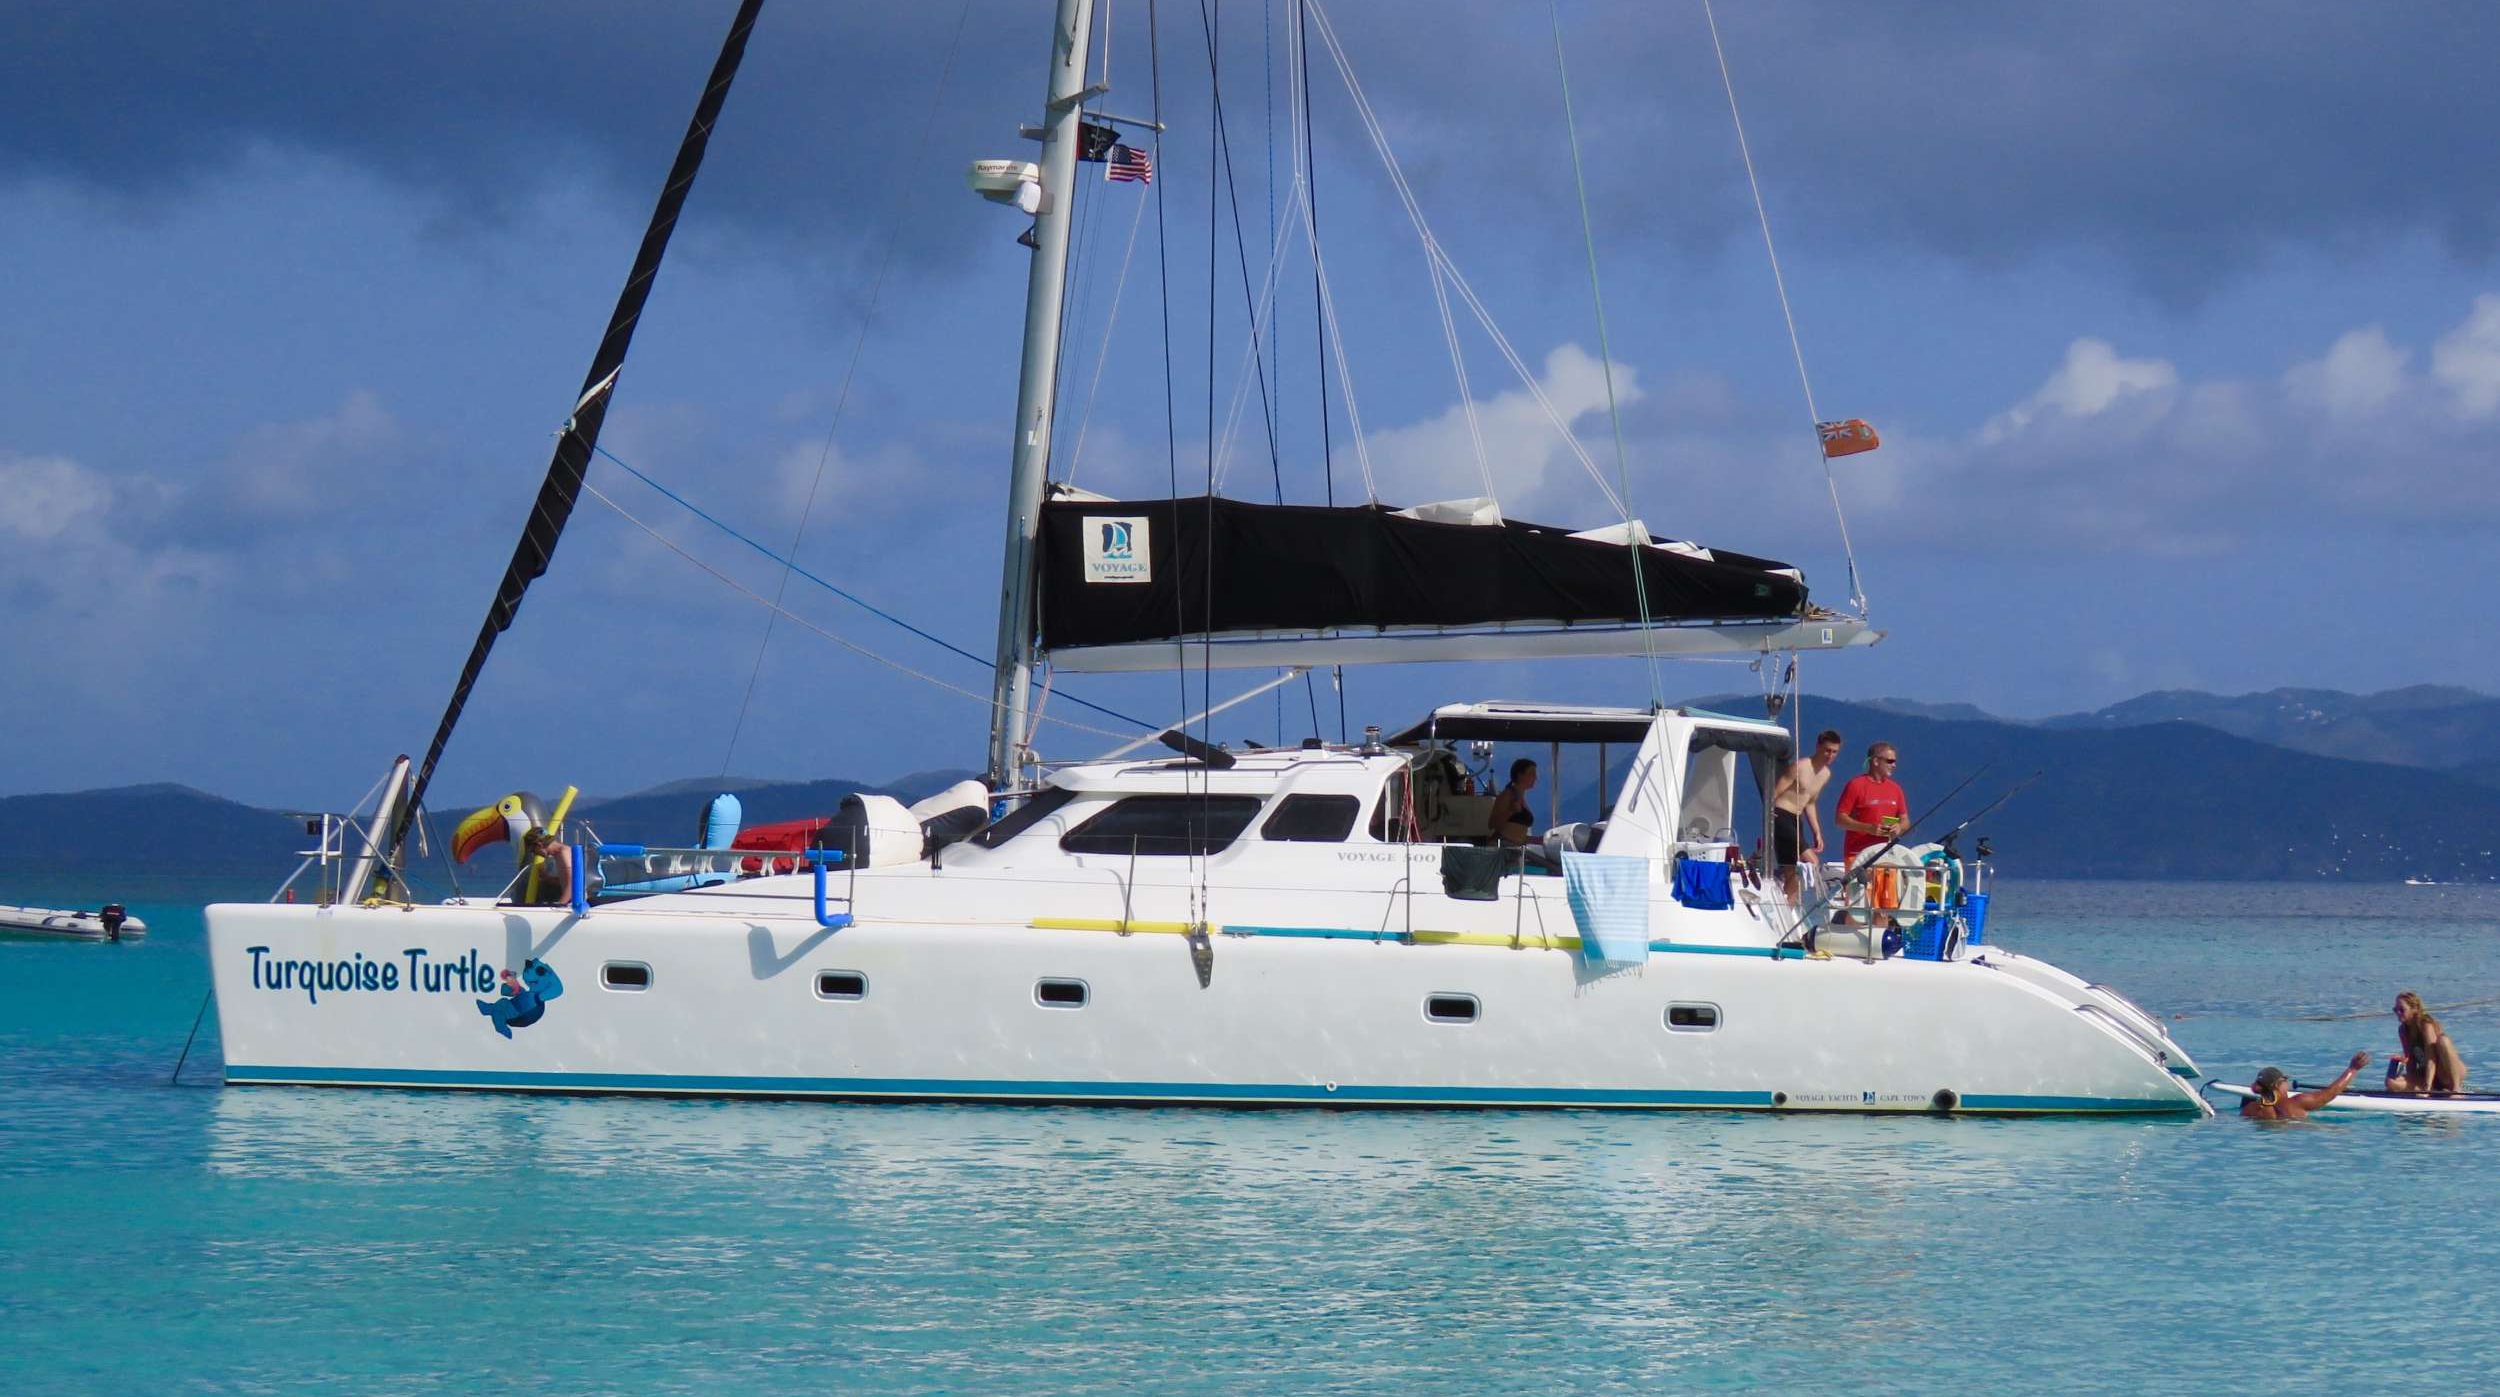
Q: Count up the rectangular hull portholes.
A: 5